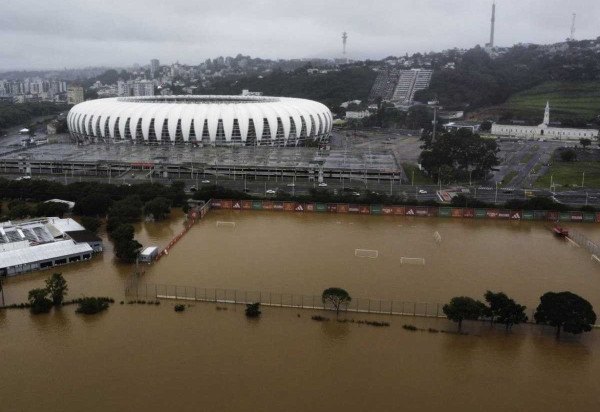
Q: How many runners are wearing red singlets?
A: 0